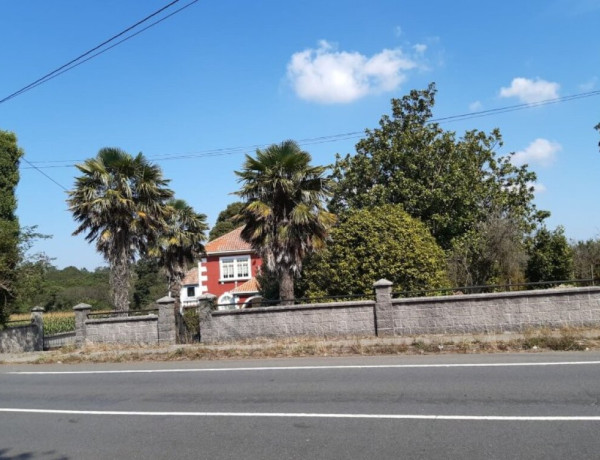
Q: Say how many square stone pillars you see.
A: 5